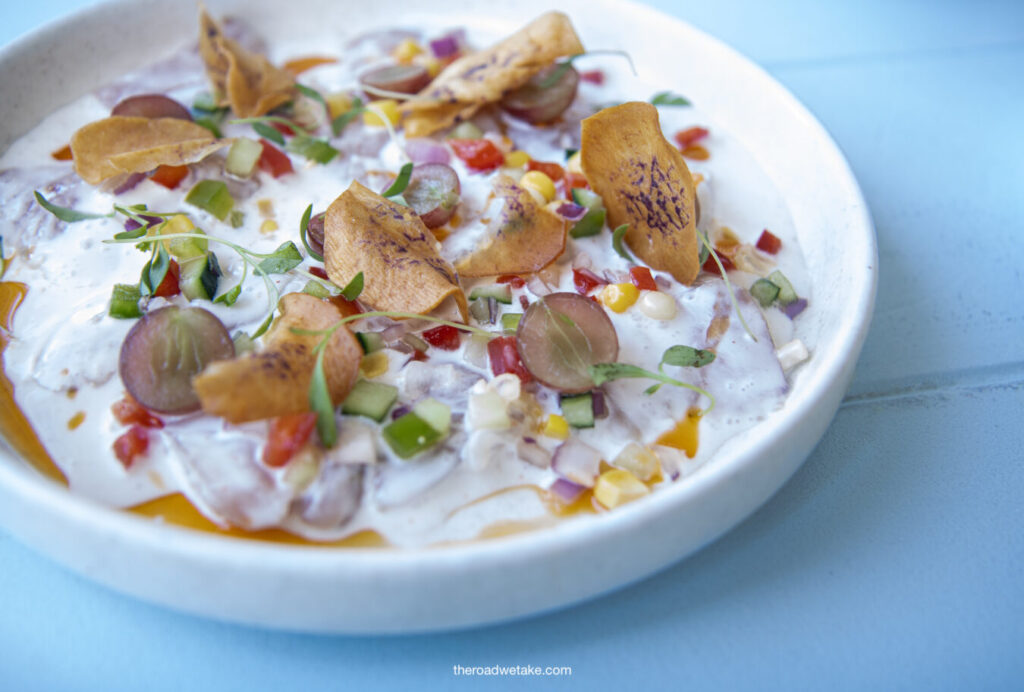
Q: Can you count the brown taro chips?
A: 7